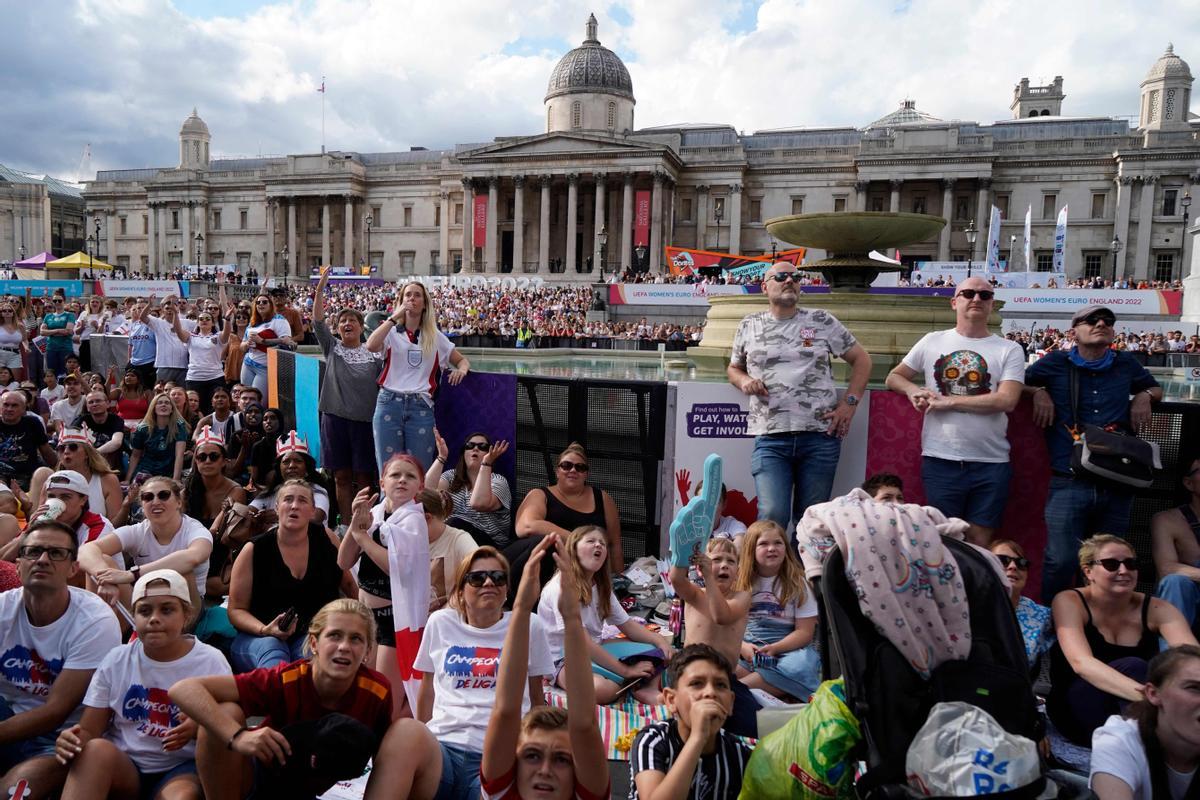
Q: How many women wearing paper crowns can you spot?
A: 3